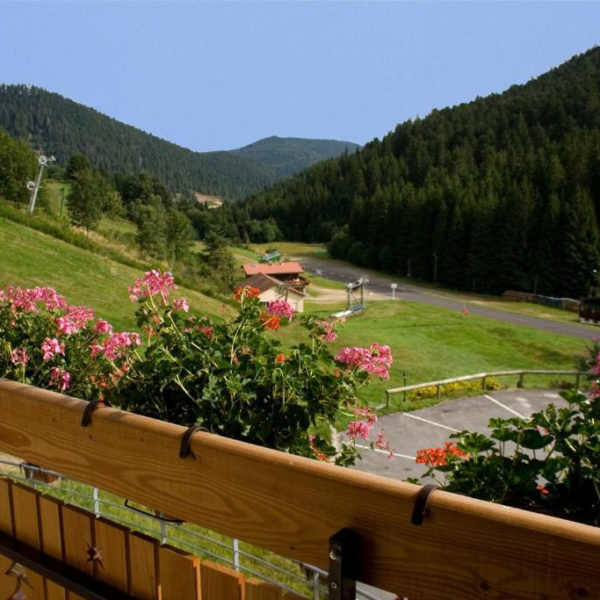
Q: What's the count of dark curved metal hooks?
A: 3